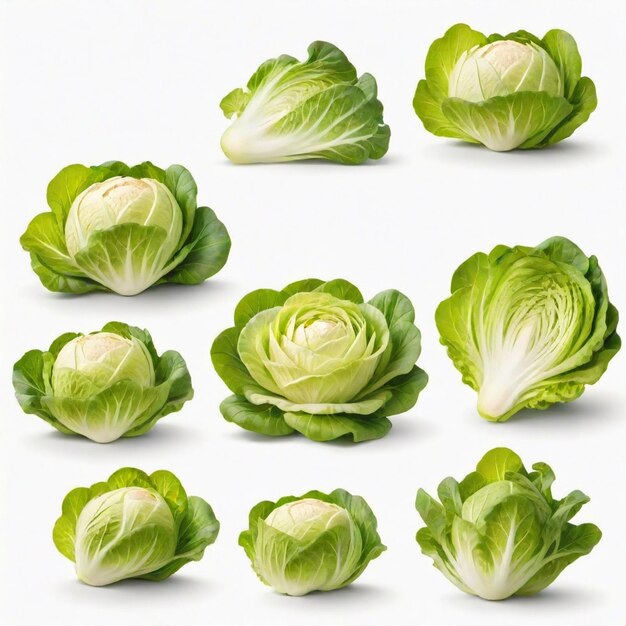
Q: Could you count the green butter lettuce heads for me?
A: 9